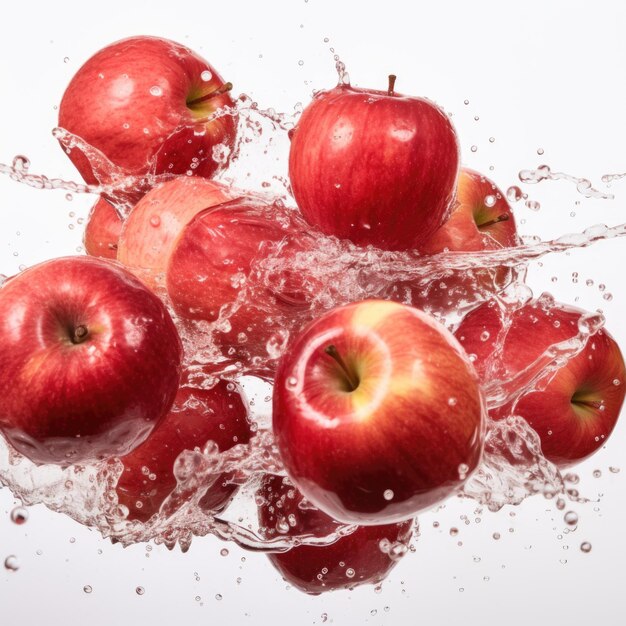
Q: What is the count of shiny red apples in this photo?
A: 11